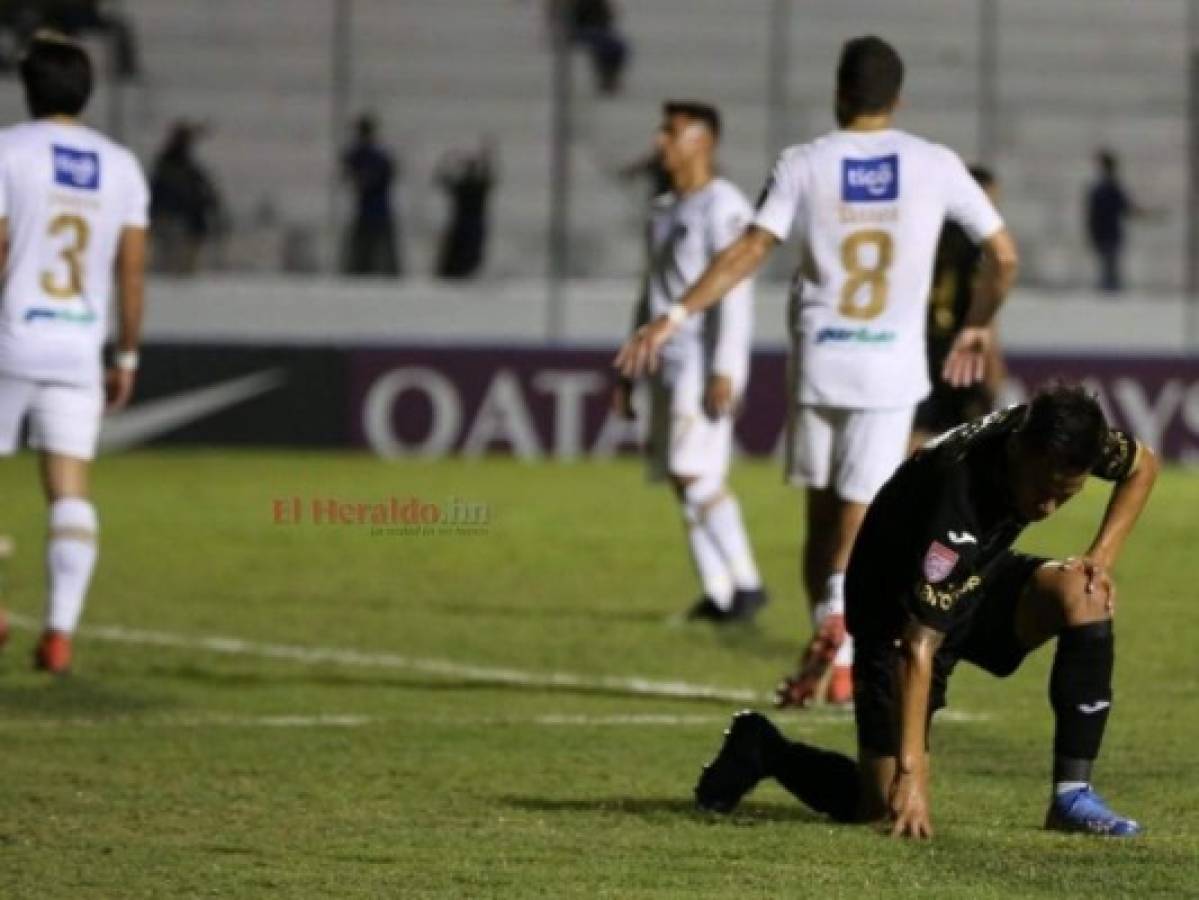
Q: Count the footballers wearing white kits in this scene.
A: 3